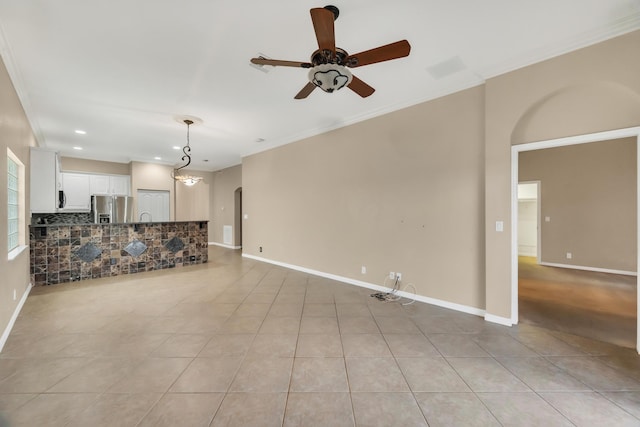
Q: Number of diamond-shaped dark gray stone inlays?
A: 3